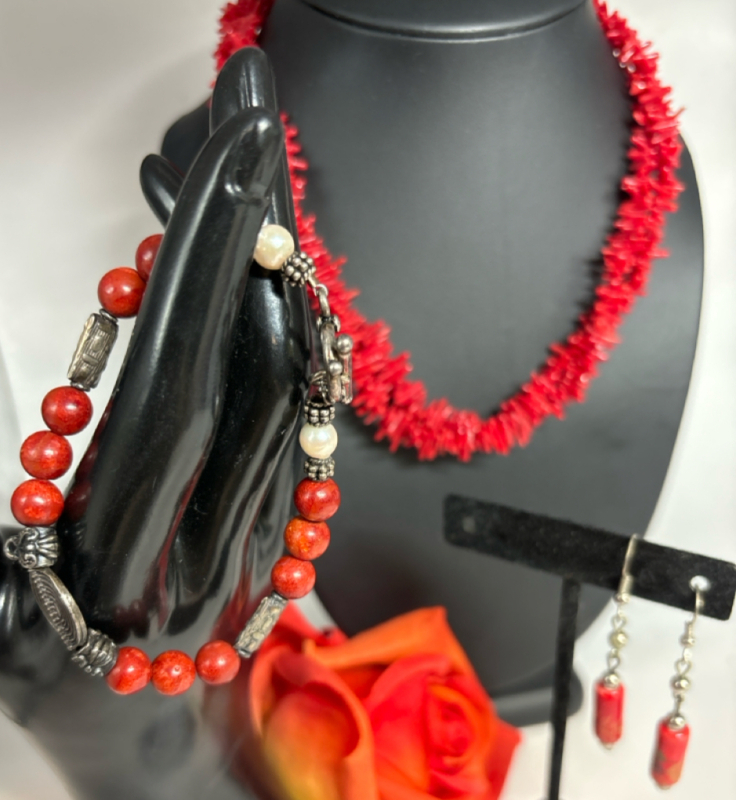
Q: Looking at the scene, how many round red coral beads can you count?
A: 11